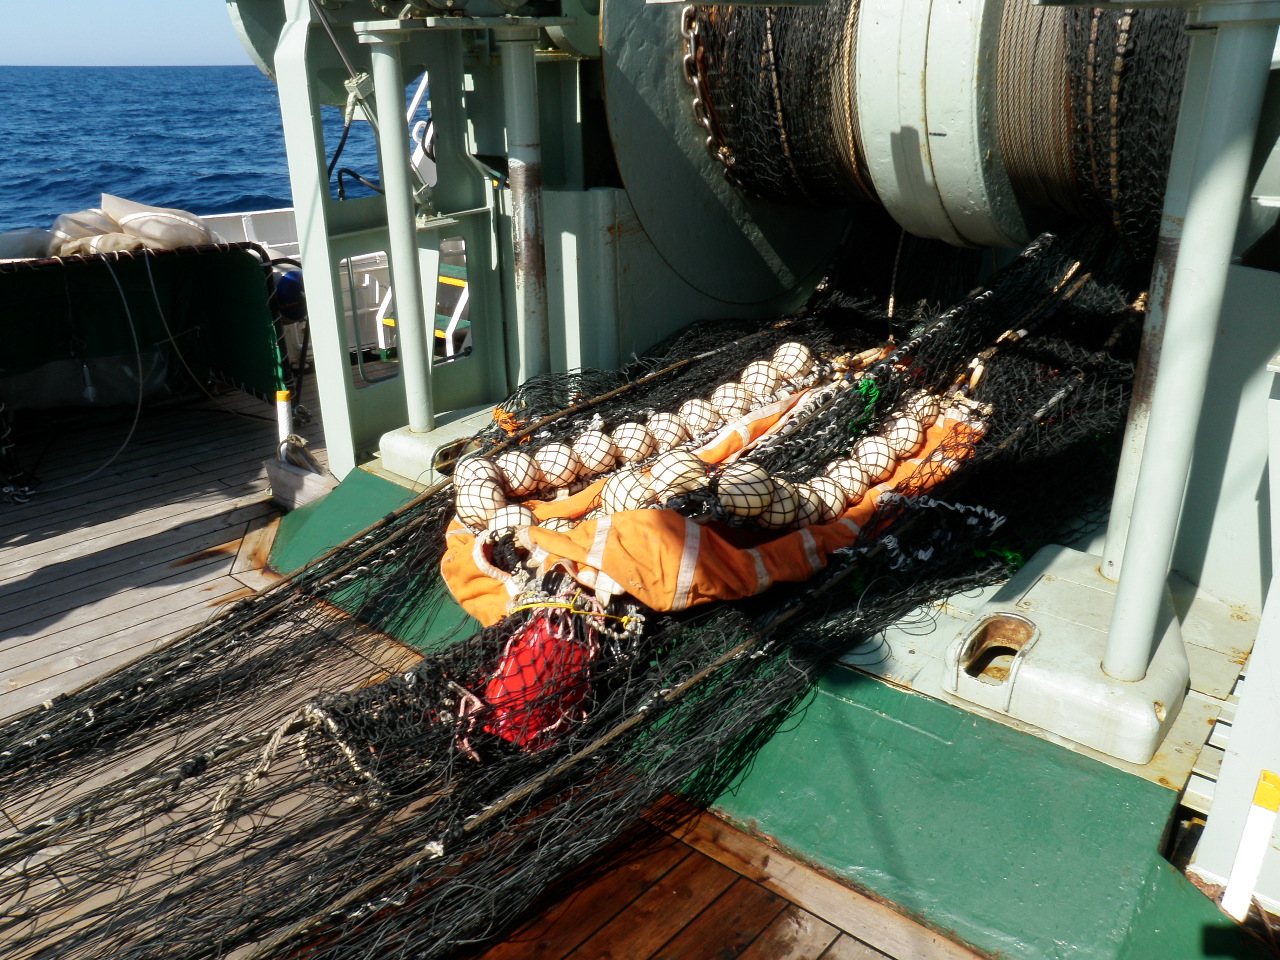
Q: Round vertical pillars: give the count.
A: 4